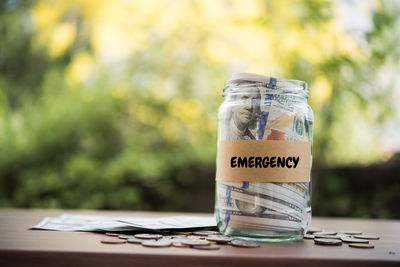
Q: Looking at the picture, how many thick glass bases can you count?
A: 1